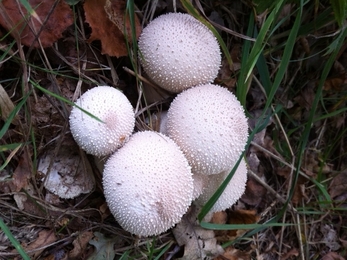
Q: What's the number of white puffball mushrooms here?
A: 5